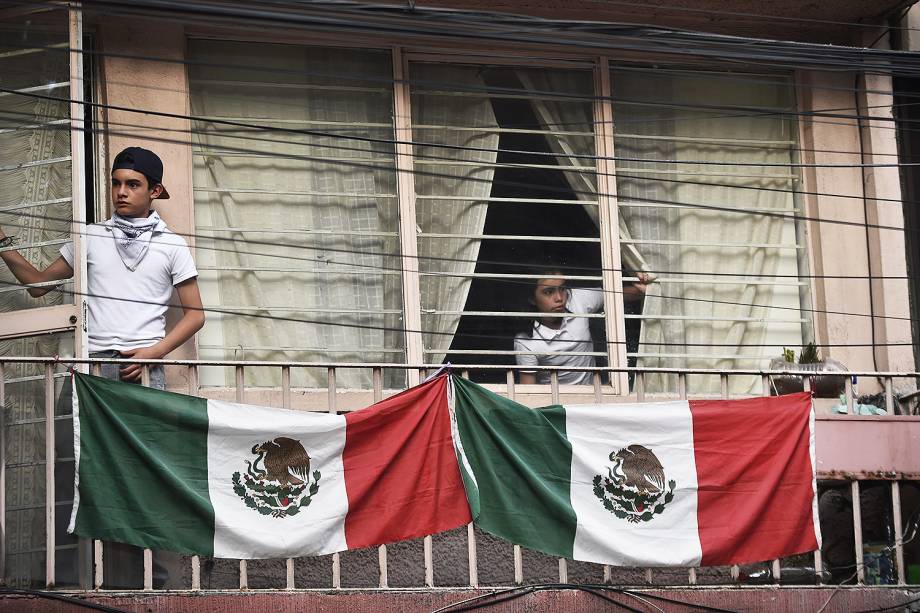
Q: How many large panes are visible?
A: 3